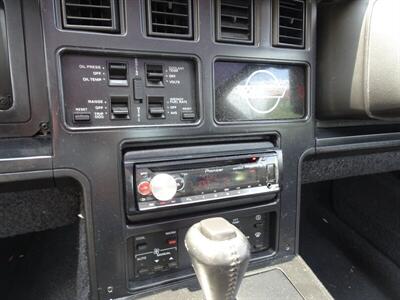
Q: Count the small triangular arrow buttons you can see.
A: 2